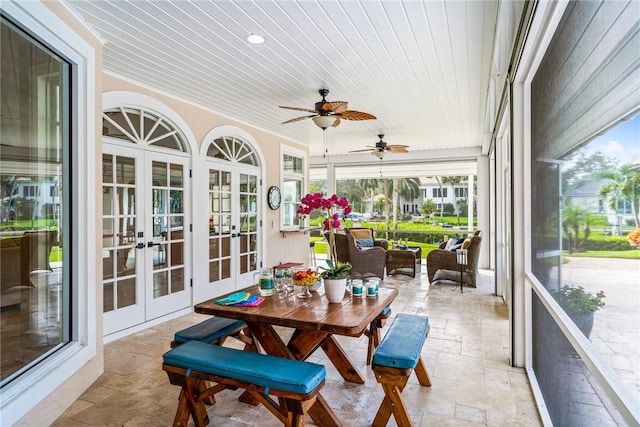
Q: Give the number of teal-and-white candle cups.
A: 3